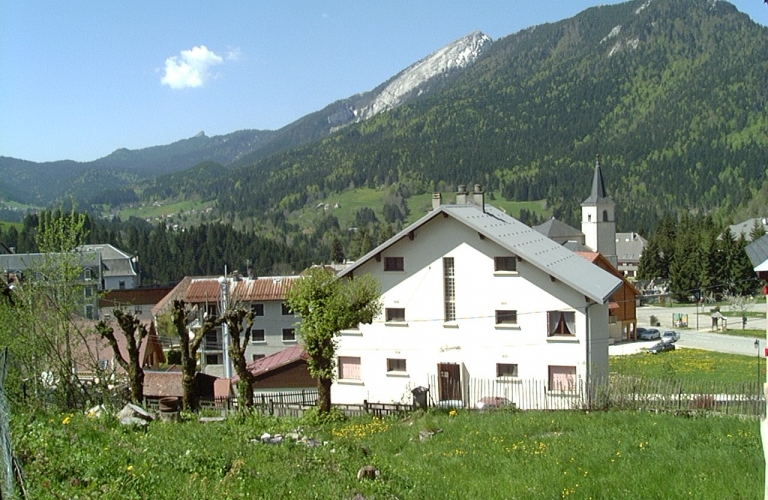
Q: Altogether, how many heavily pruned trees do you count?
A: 3